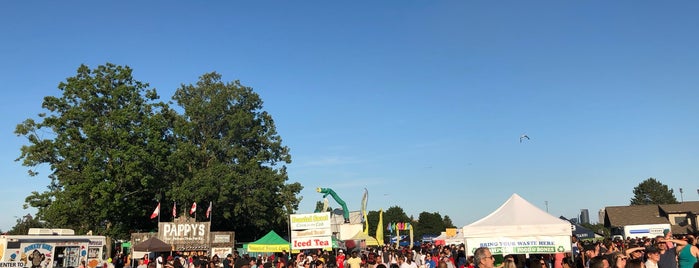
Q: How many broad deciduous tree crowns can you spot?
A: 2